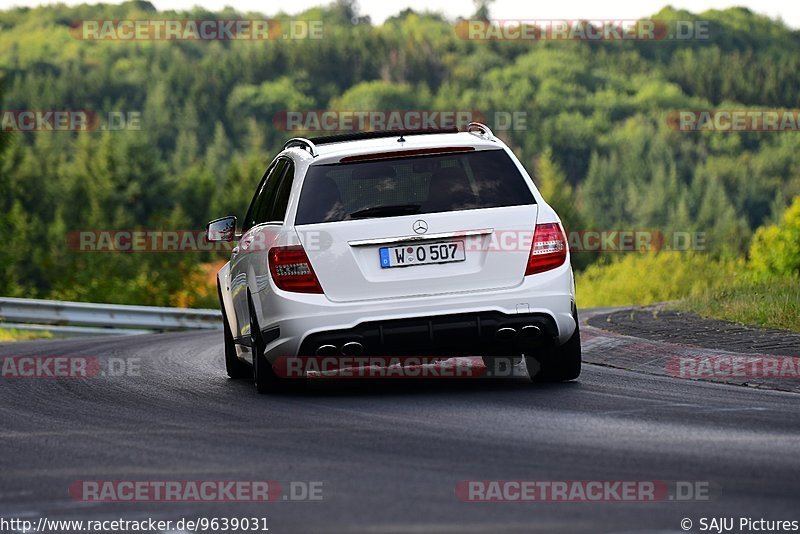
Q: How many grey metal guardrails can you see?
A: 1